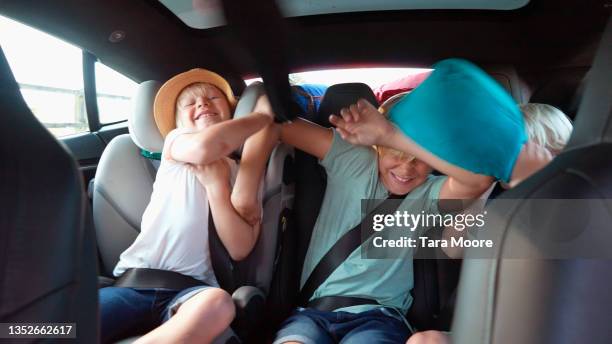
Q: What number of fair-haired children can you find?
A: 3